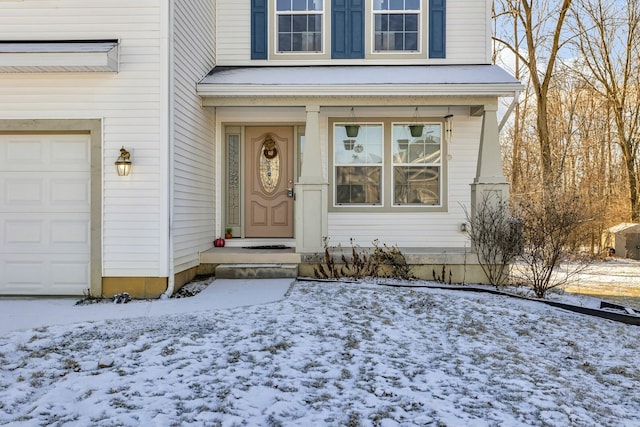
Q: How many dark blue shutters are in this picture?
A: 4